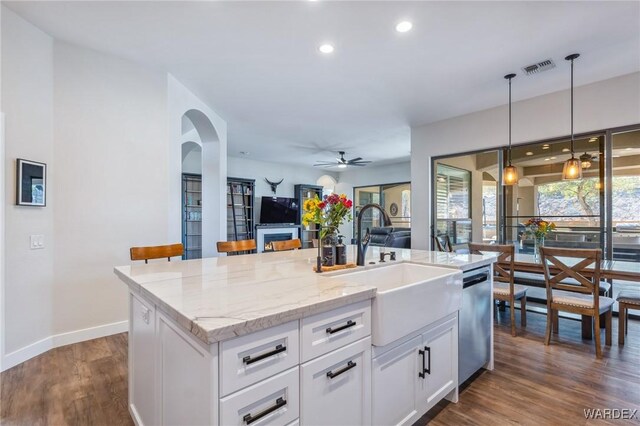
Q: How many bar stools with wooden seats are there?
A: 3